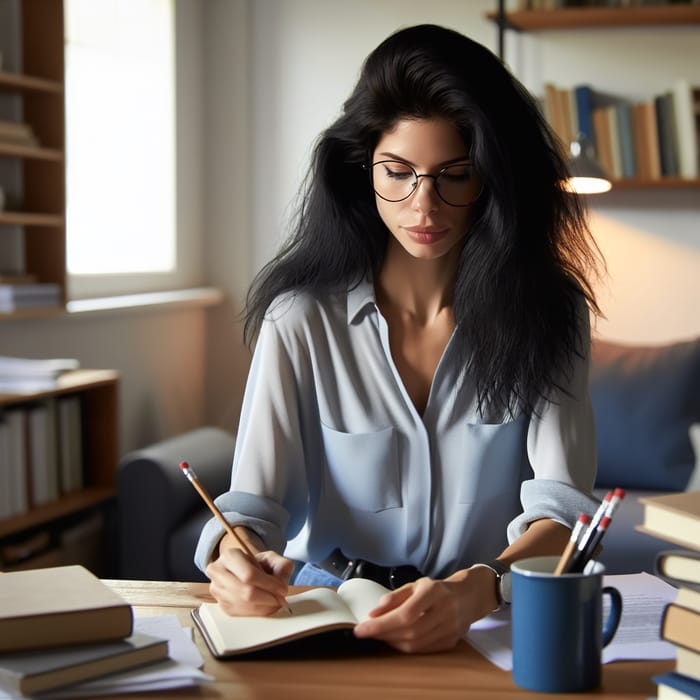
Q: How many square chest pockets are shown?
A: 2